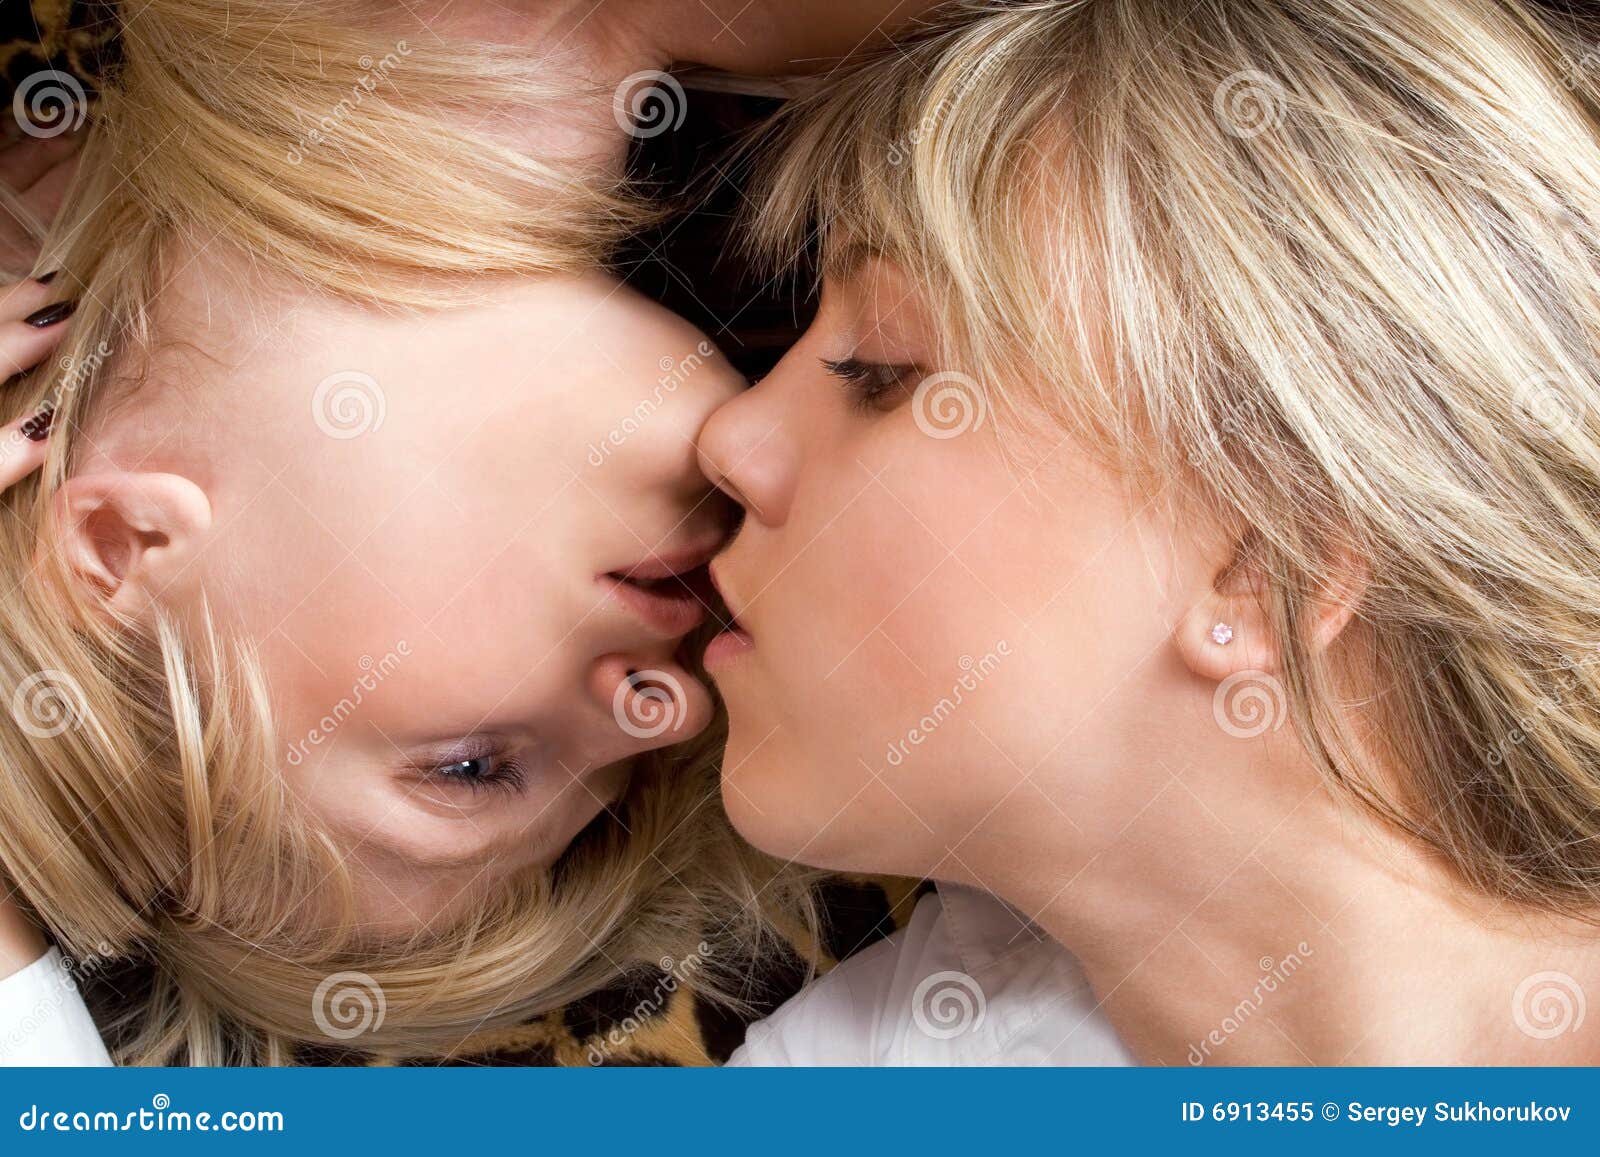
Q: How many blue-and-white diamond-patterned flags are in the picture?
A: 0